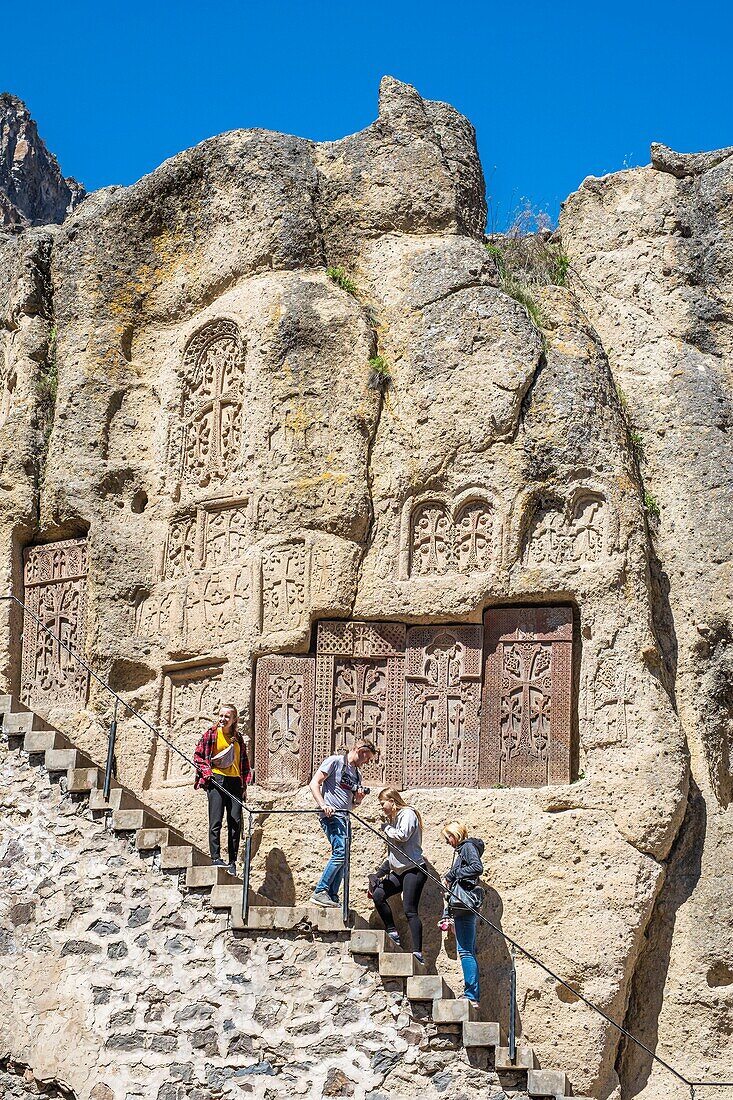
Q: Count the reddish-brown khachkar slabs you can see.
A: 5